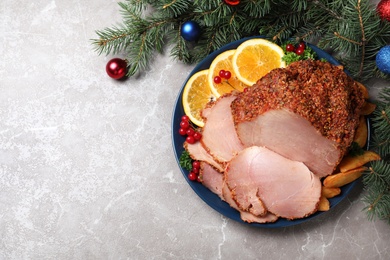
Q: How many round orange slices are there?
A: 3